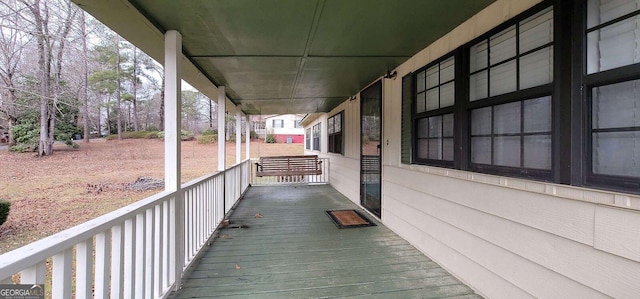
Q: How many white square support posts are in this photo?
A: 4